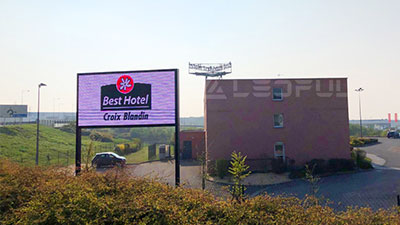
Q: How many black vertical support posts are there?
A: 2